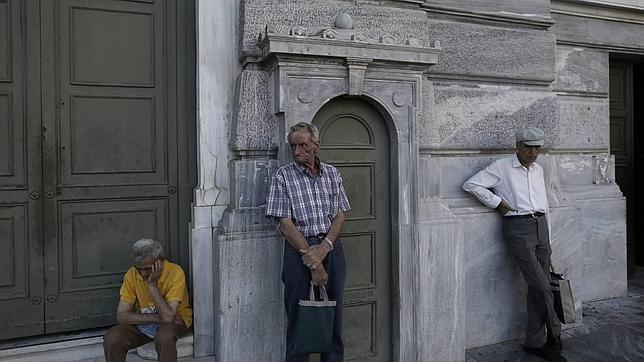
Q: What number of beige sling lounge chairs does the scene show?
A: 0